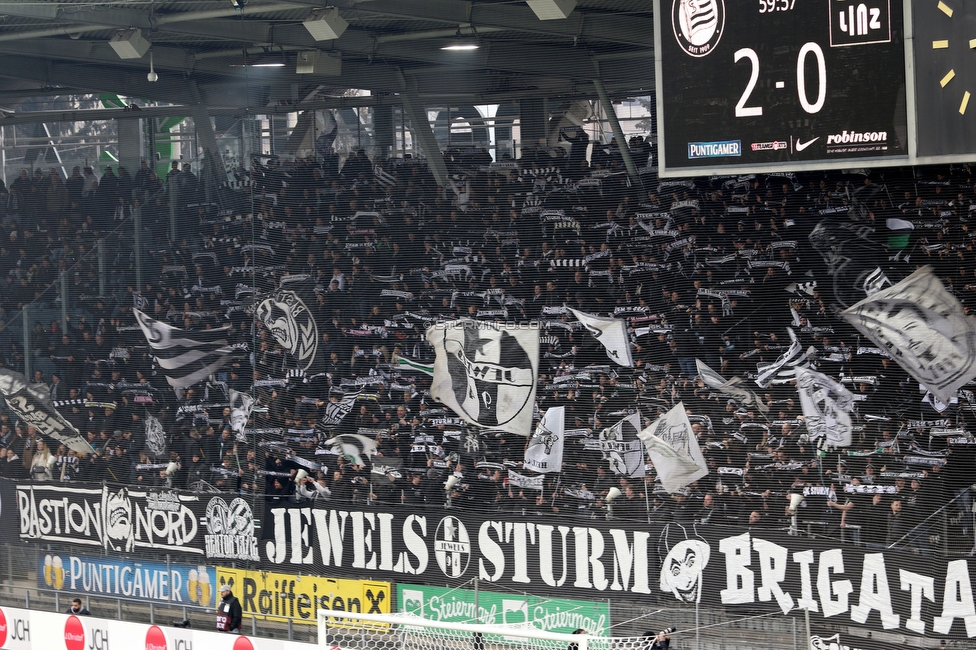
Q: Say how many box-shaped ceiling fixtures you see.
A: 4